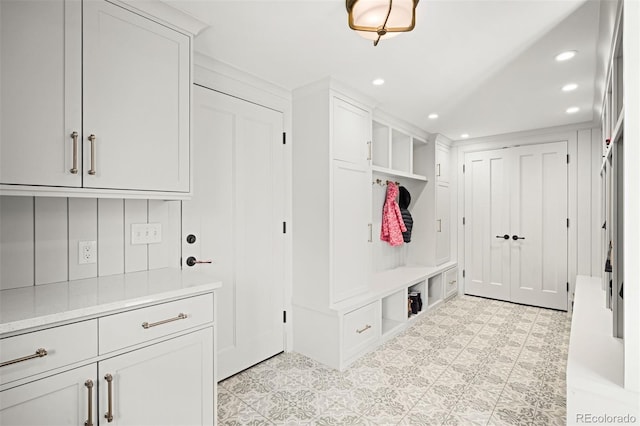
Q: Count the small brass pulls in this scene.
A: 12